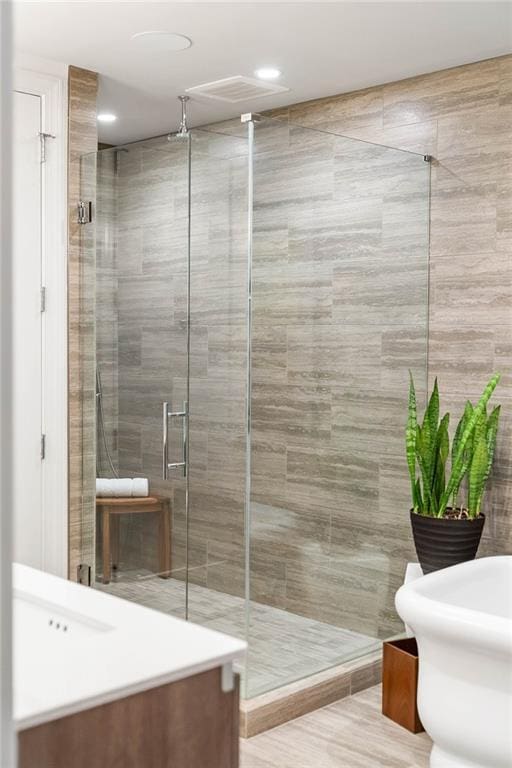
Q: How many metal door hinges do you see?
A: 5